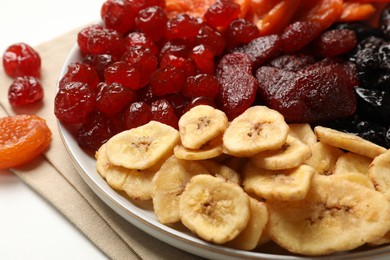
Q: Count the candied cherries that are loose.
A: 2